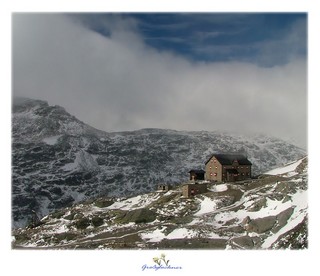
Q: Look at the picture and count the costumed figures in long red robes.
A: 0